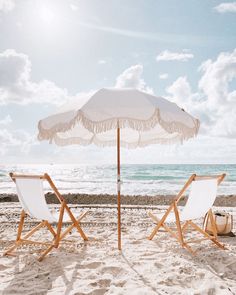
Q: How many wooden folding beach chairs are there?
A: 2